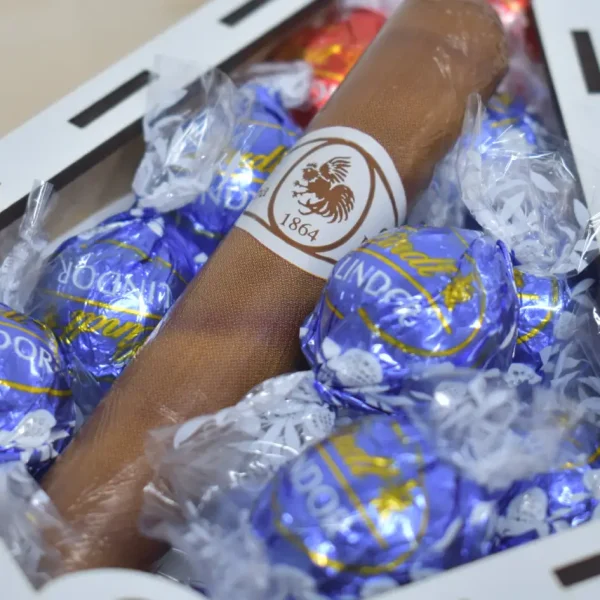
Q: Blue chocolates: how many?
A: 8